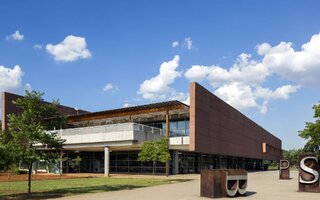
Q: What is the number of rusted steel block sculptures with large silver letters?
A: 3